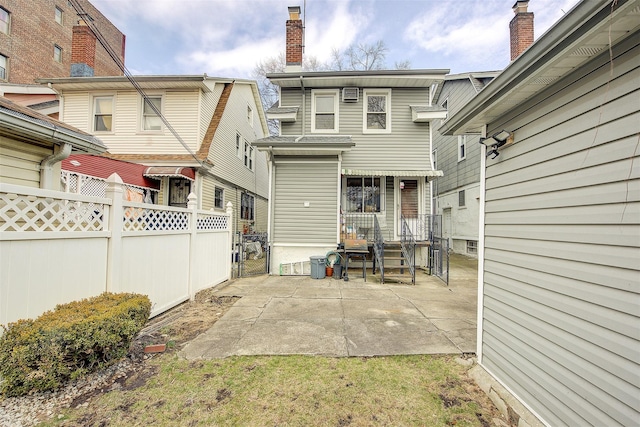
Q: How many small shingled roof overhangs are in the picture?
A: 2